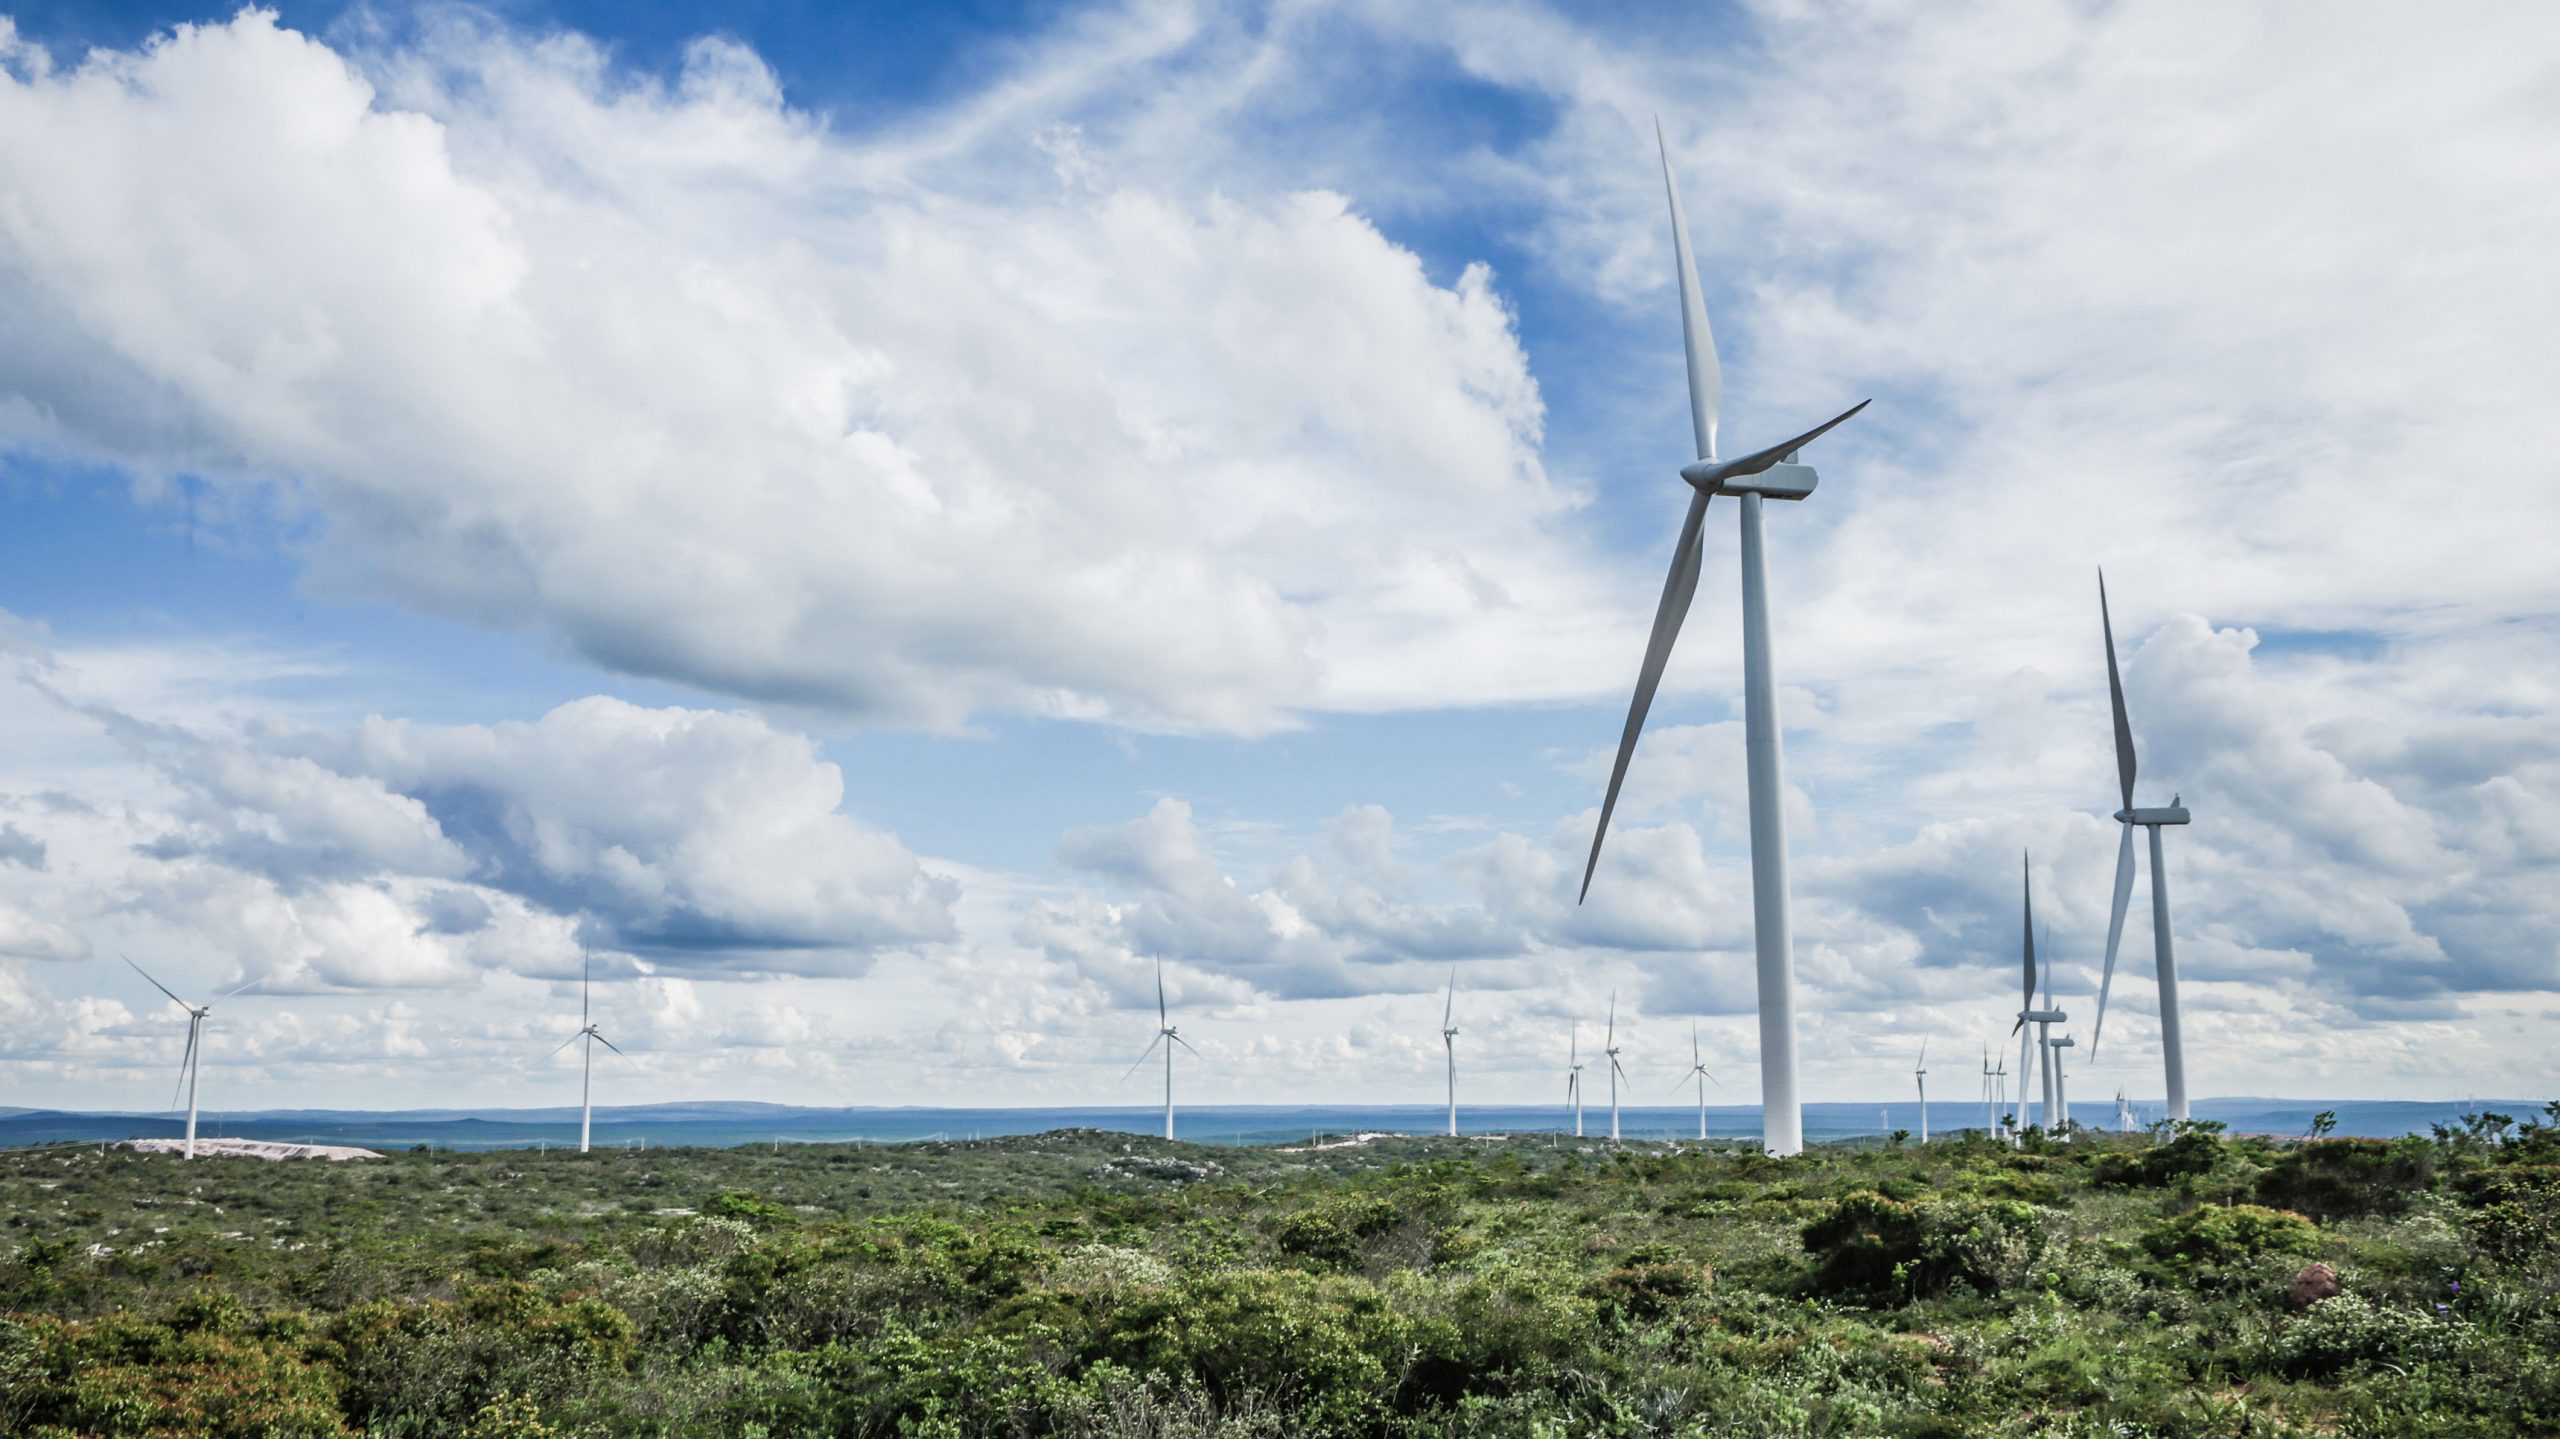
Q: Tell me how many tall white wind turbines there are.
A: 14